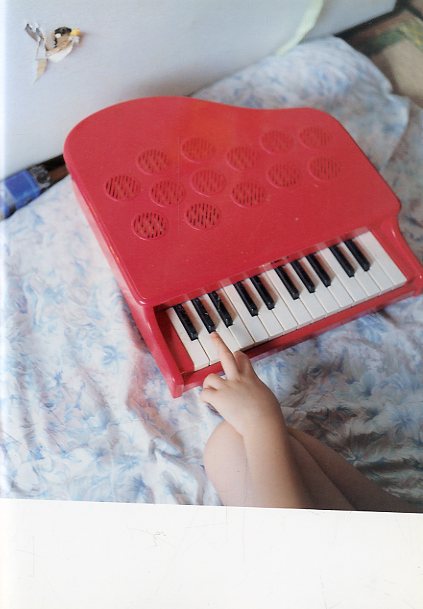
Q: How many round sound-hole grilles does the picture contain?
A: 13